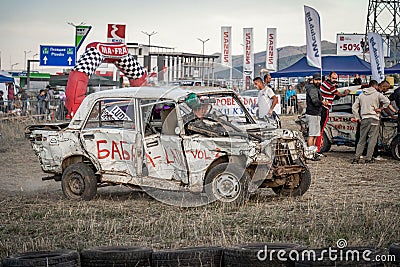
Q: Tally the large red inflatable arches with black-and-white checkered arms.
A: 1